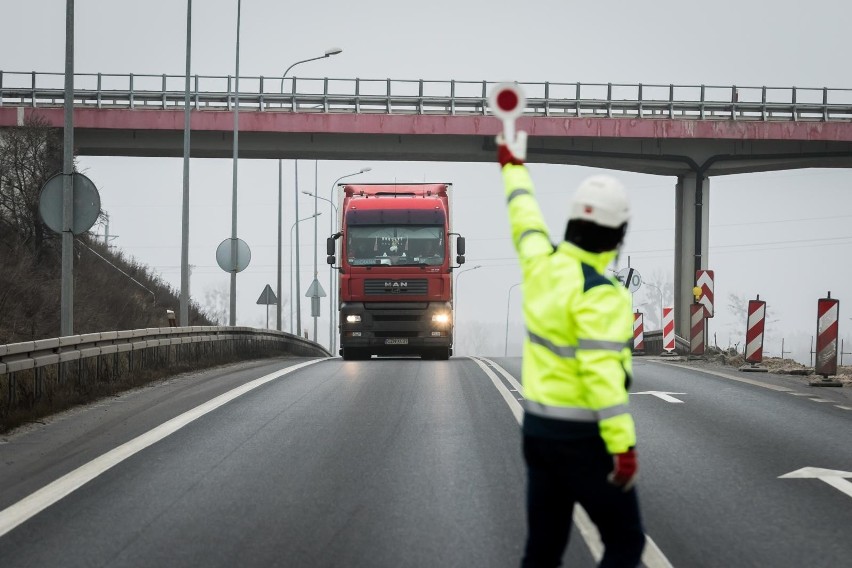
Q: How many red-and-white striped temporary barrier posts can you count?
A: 5